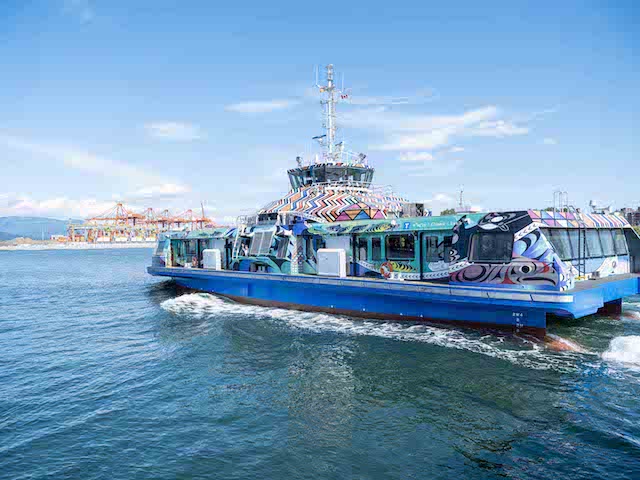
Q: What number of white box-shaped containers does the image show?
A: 2